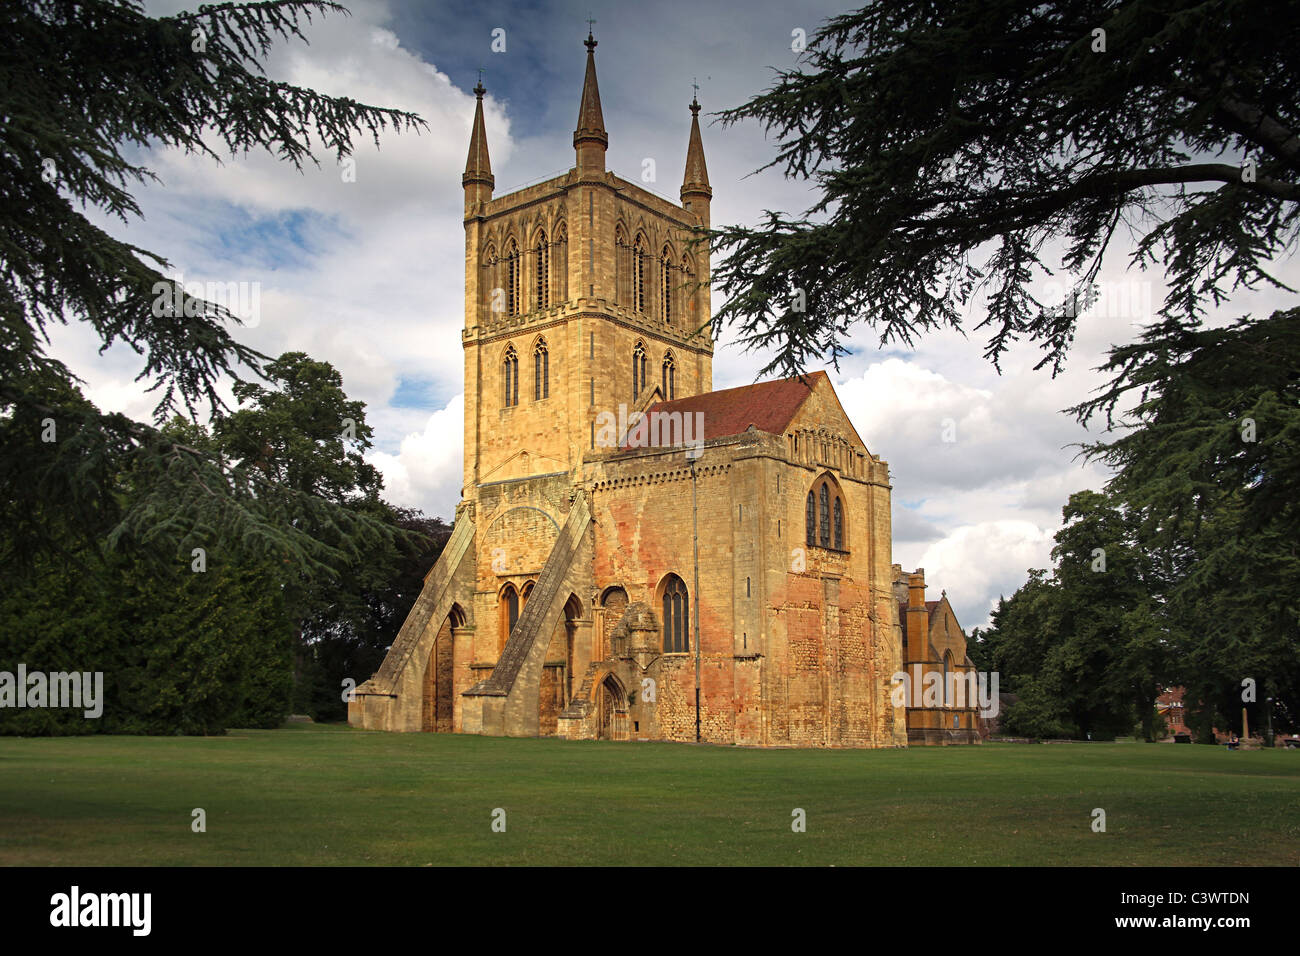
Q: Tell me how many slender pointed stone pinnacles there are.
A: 3